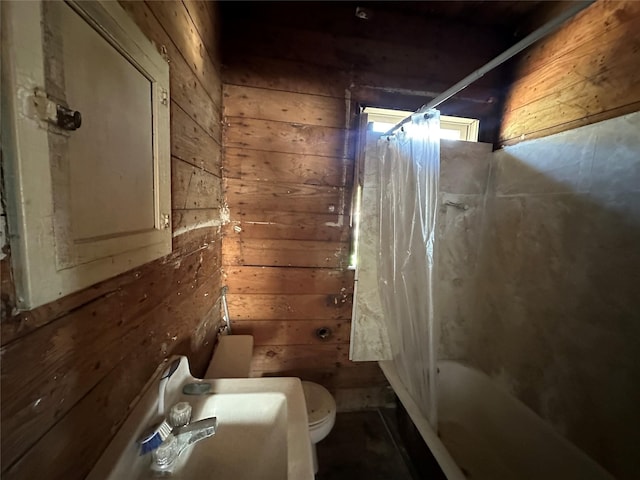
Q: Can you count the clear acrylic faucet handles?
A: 2